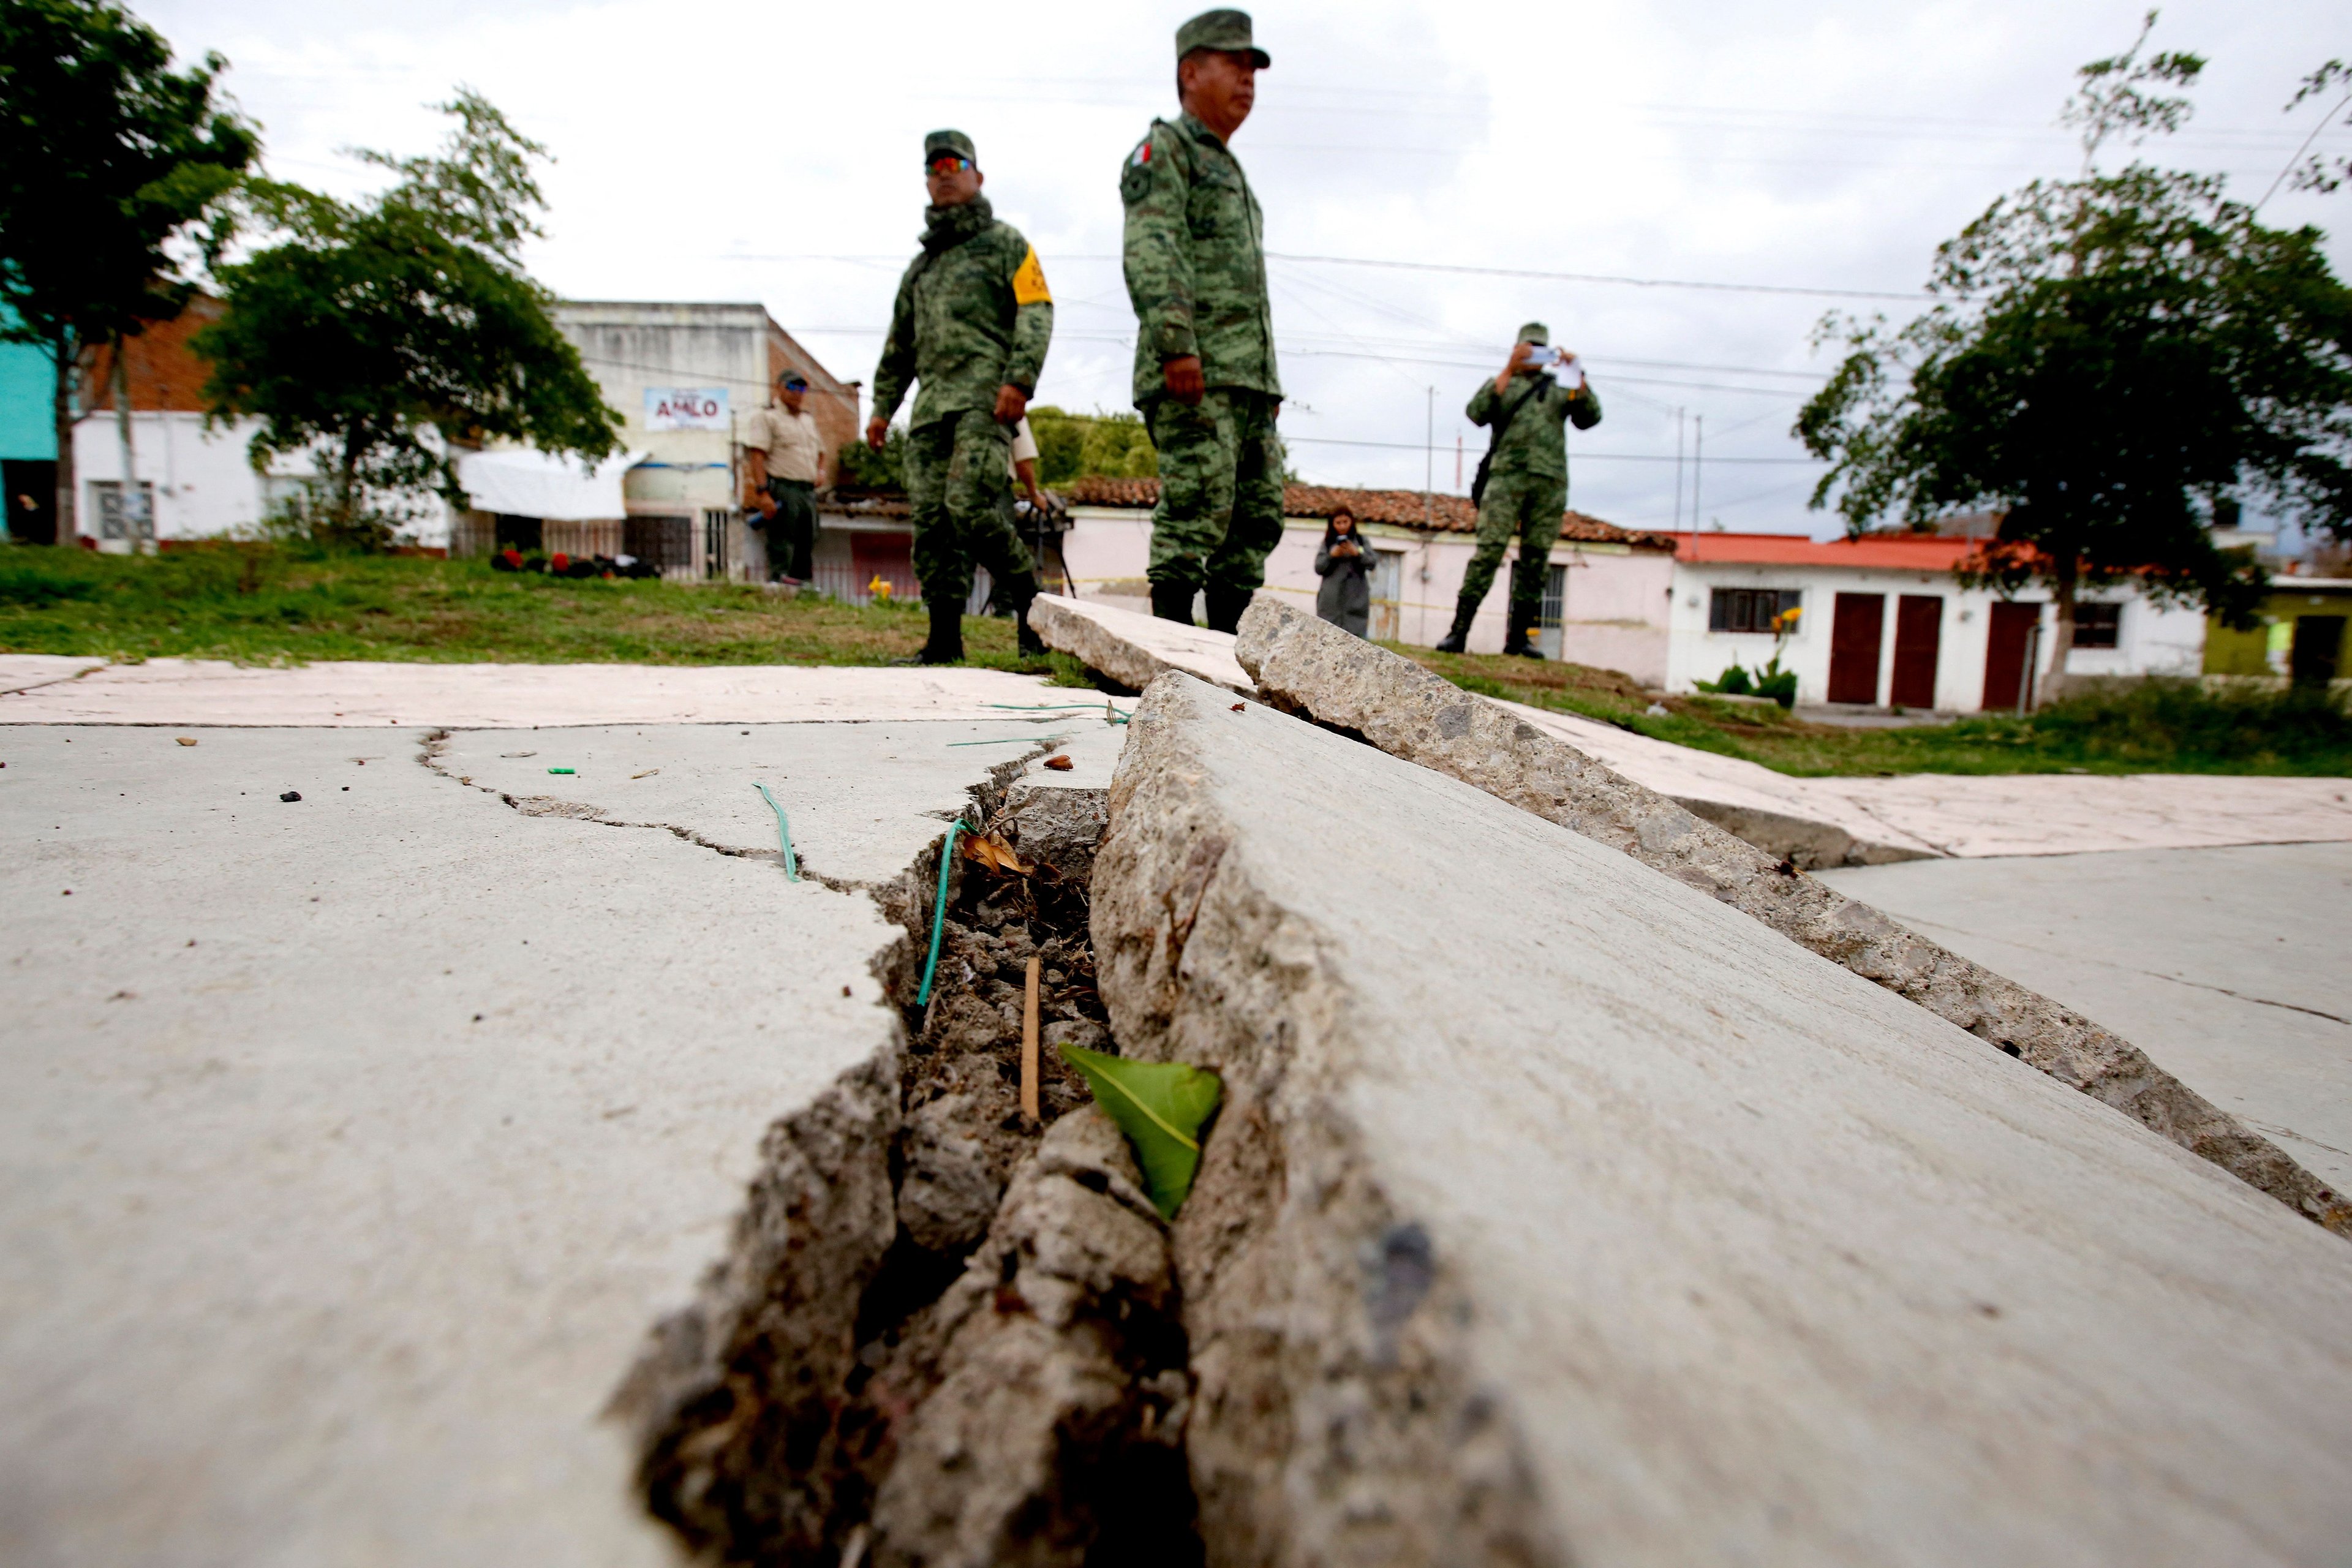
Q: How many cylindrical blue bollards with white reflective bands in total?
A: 0